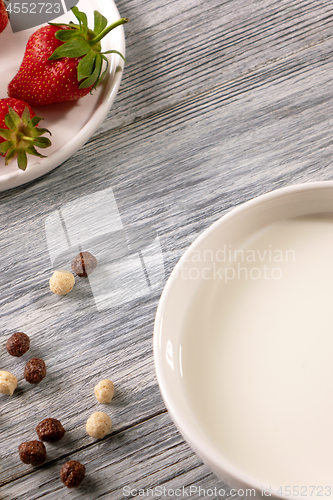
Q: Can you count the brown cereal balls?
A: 6